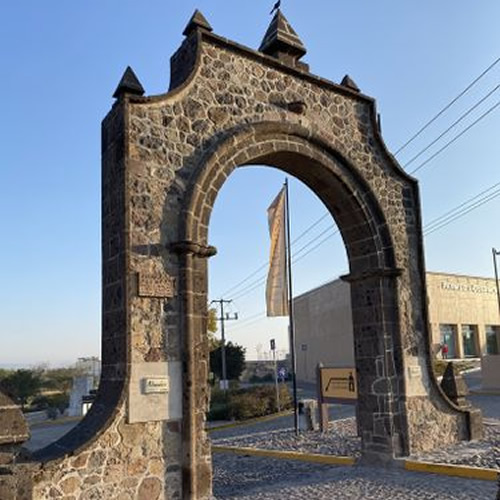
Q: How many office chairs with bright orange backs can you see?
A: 0